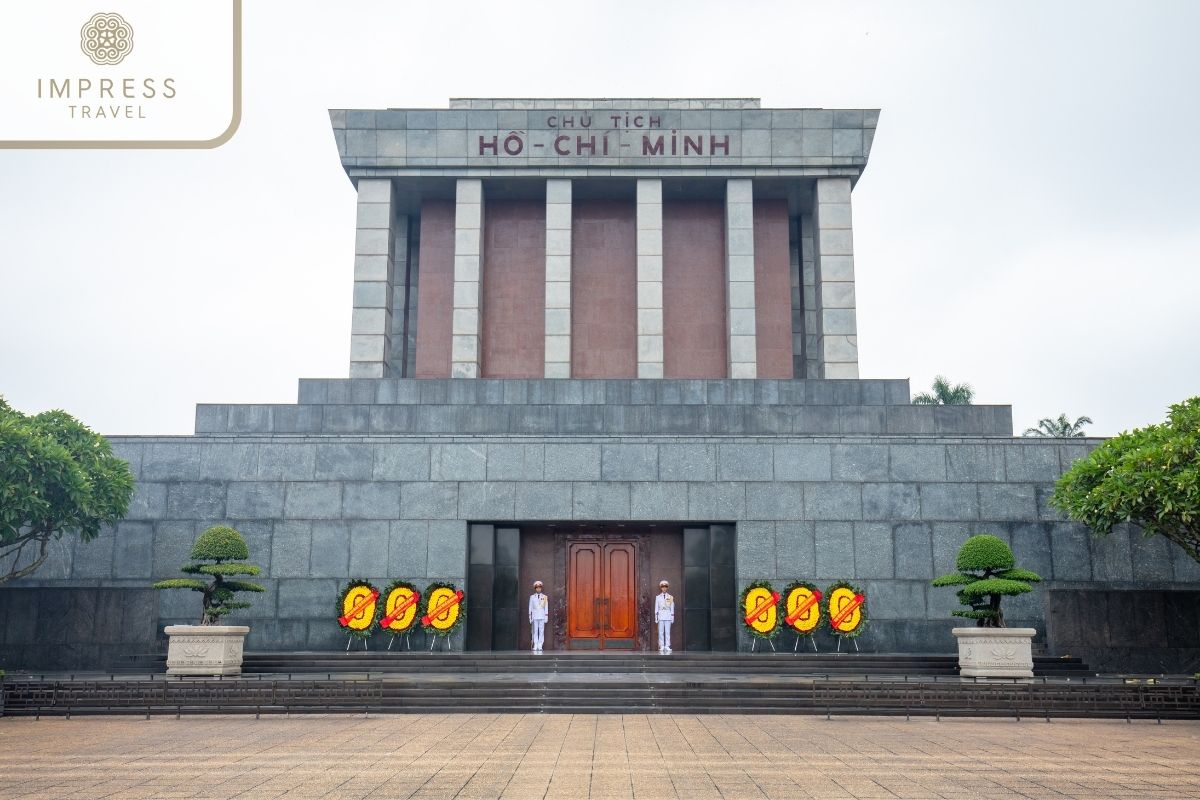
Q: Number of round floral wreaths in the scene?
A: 6